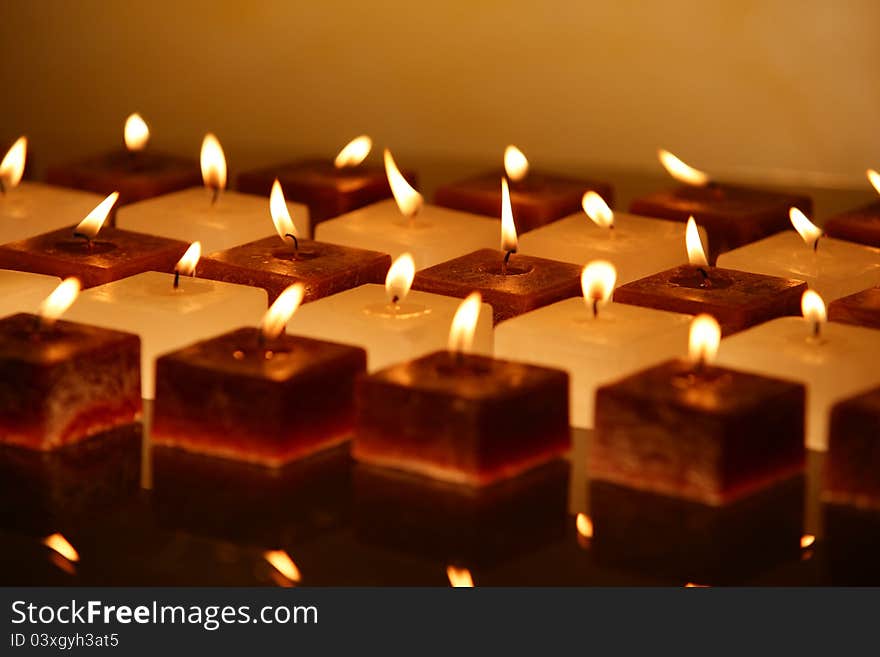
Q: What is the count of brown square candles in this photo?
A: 15